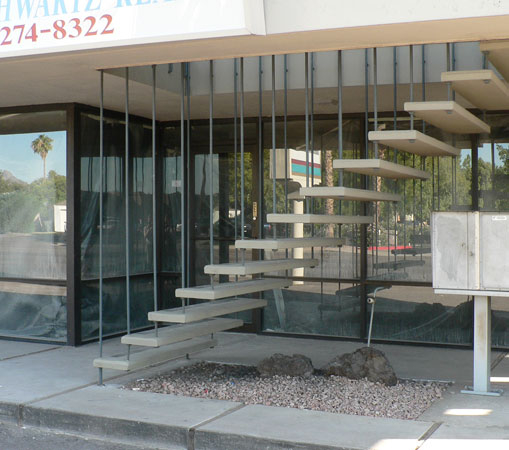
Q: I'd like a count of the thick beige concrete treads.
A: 13